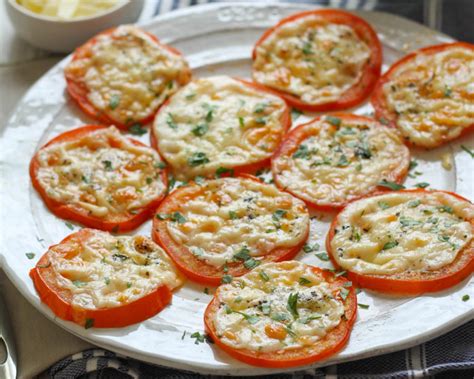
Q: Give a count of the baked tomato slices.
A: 10